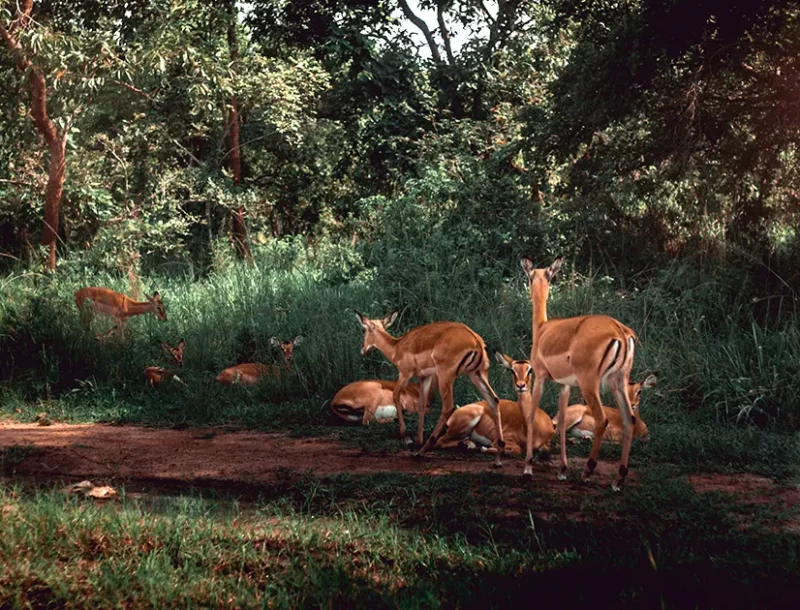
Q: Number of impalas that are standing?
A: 3